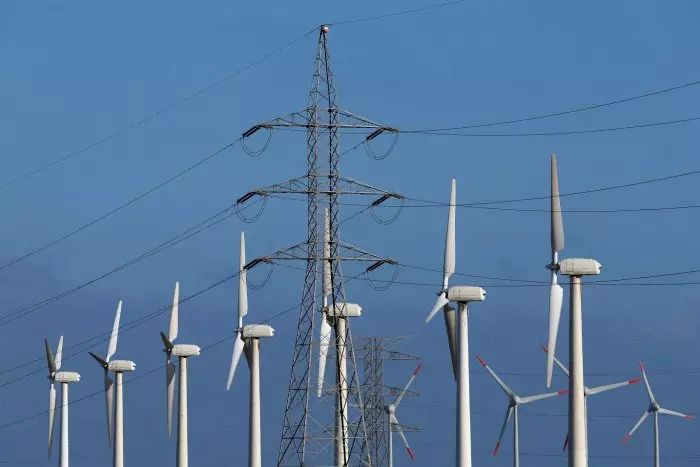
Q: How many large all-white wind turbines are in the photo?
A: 7